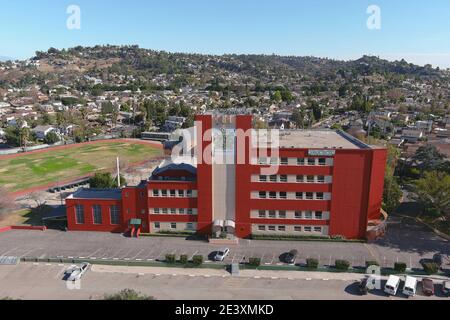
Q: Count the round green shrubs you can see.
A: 9